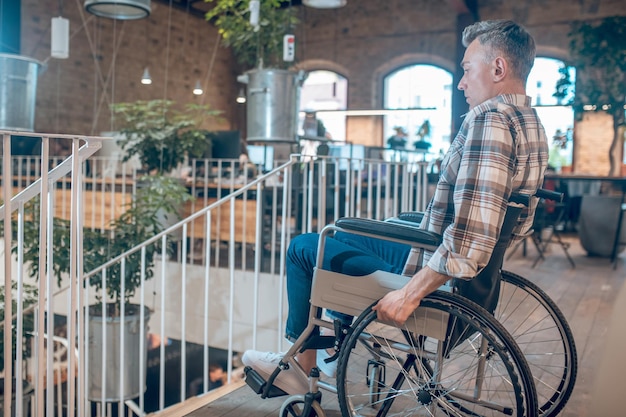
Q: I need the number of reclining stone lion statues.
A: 0